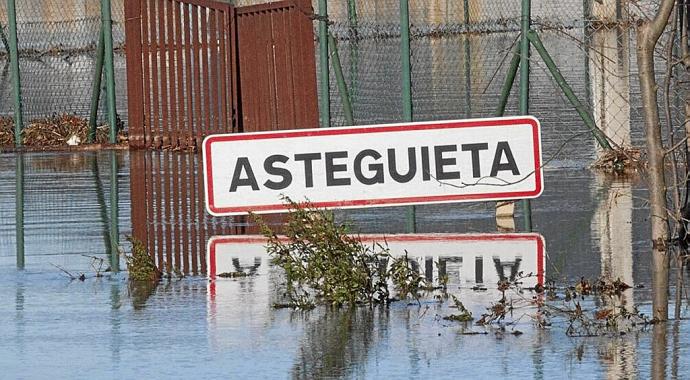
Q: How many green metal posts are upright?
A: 5